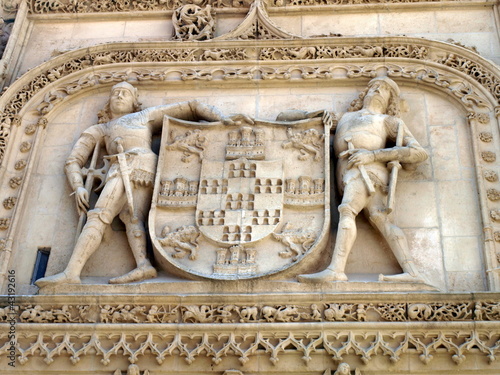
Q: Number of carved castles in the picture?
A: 4